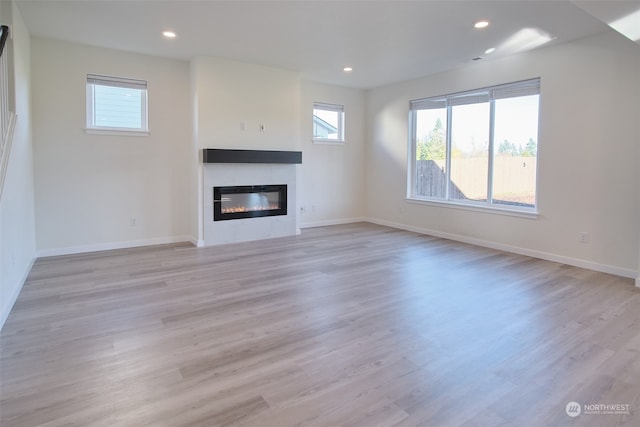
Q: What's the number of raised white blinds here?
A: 5